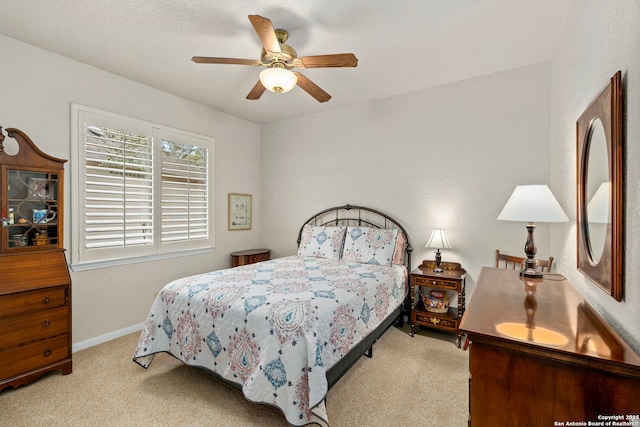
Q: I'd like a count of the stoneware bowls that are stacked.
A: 0